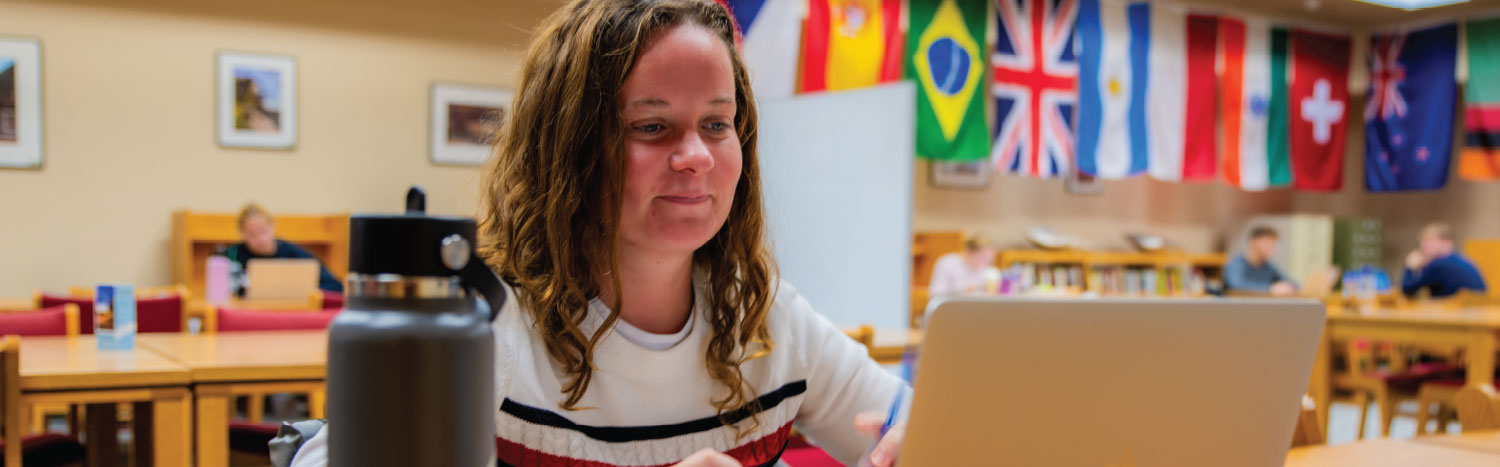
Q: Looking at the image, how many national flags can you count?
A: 10